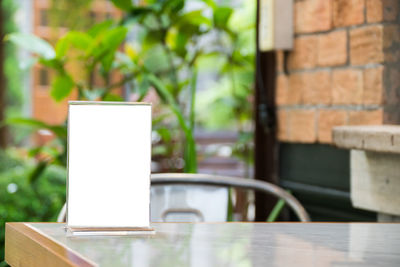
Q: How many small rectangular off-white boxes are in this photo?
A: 1